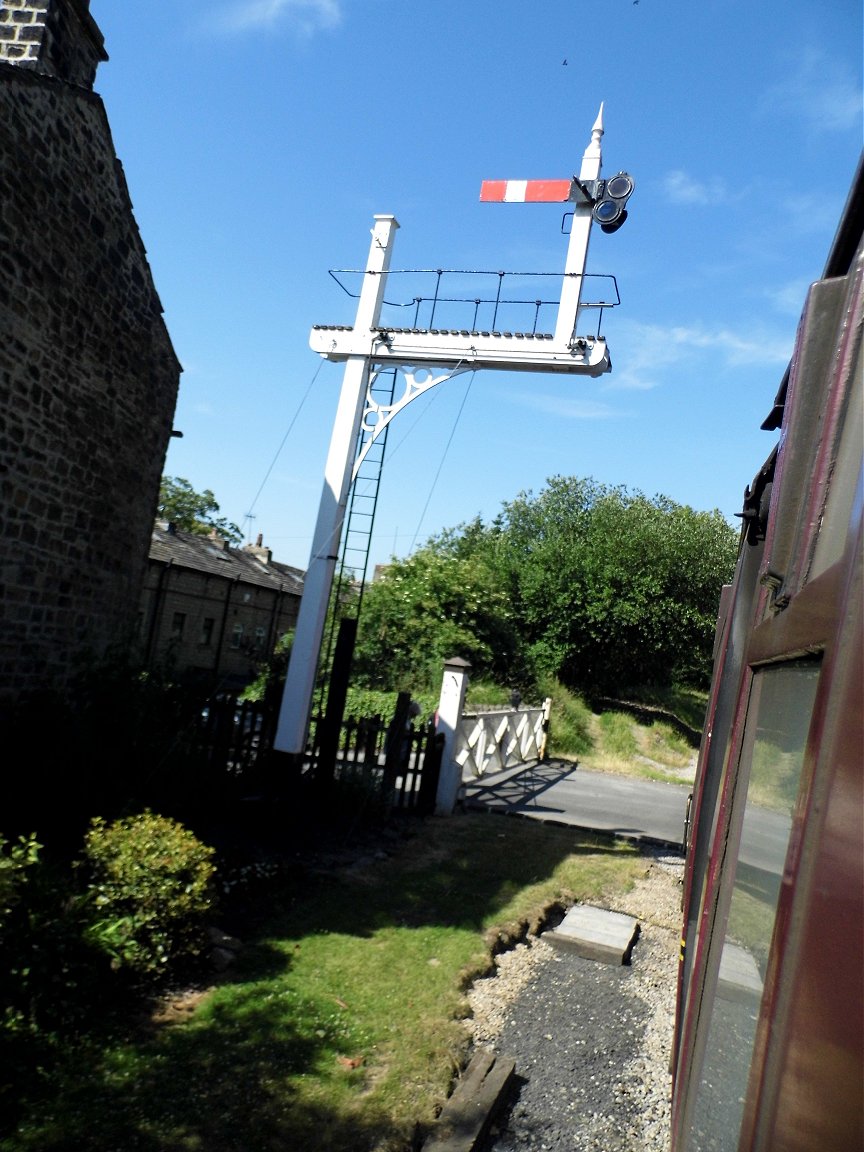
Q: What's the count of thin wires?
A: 3